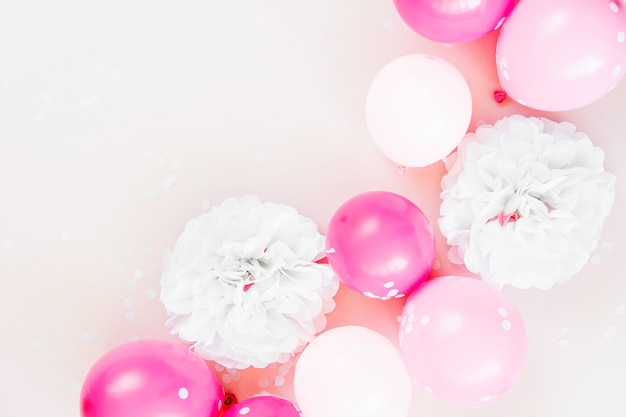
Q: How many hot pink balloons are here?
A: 4